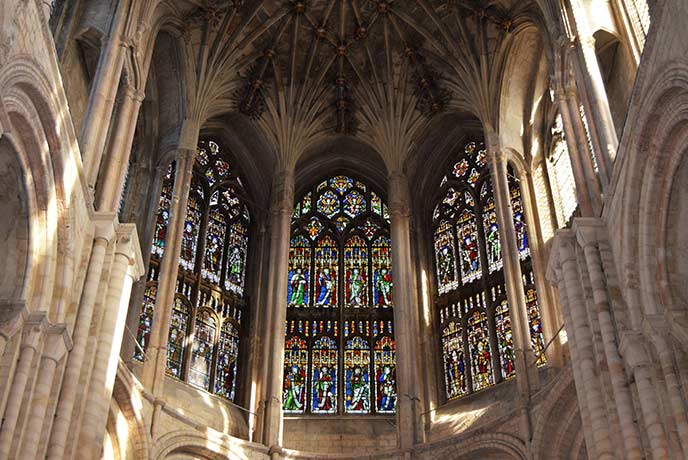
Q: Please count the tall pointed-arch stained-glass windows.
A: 3